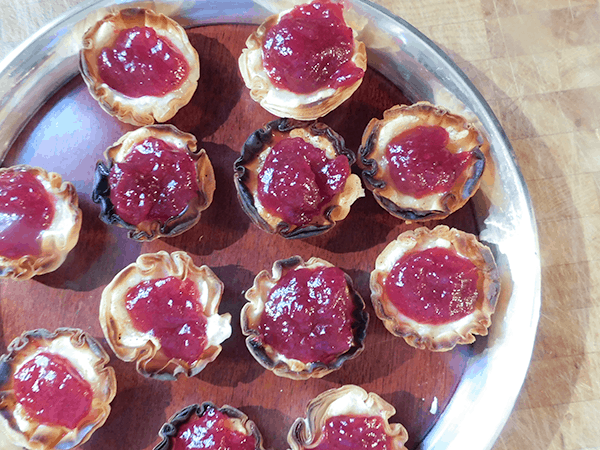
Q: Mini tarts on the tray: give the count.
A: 12